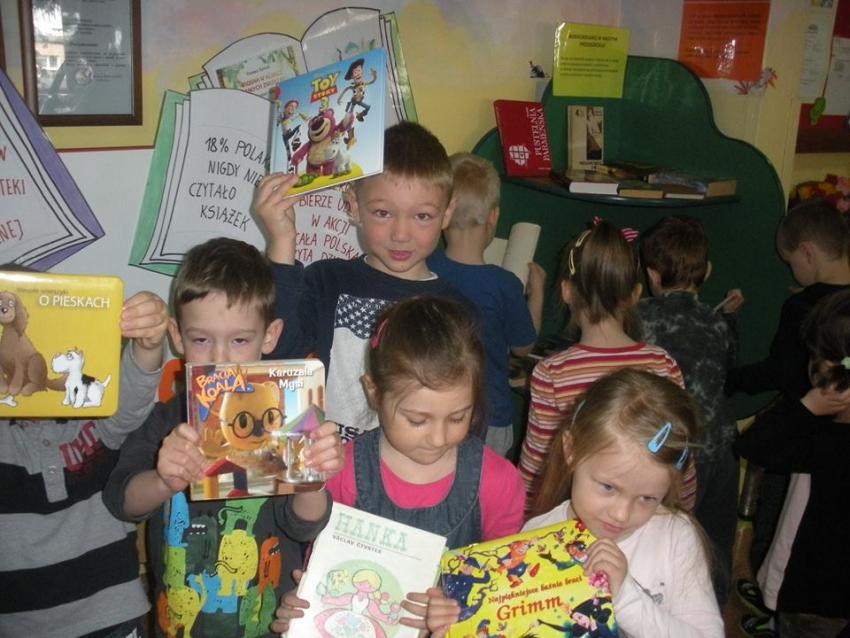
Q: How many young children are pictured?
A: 10